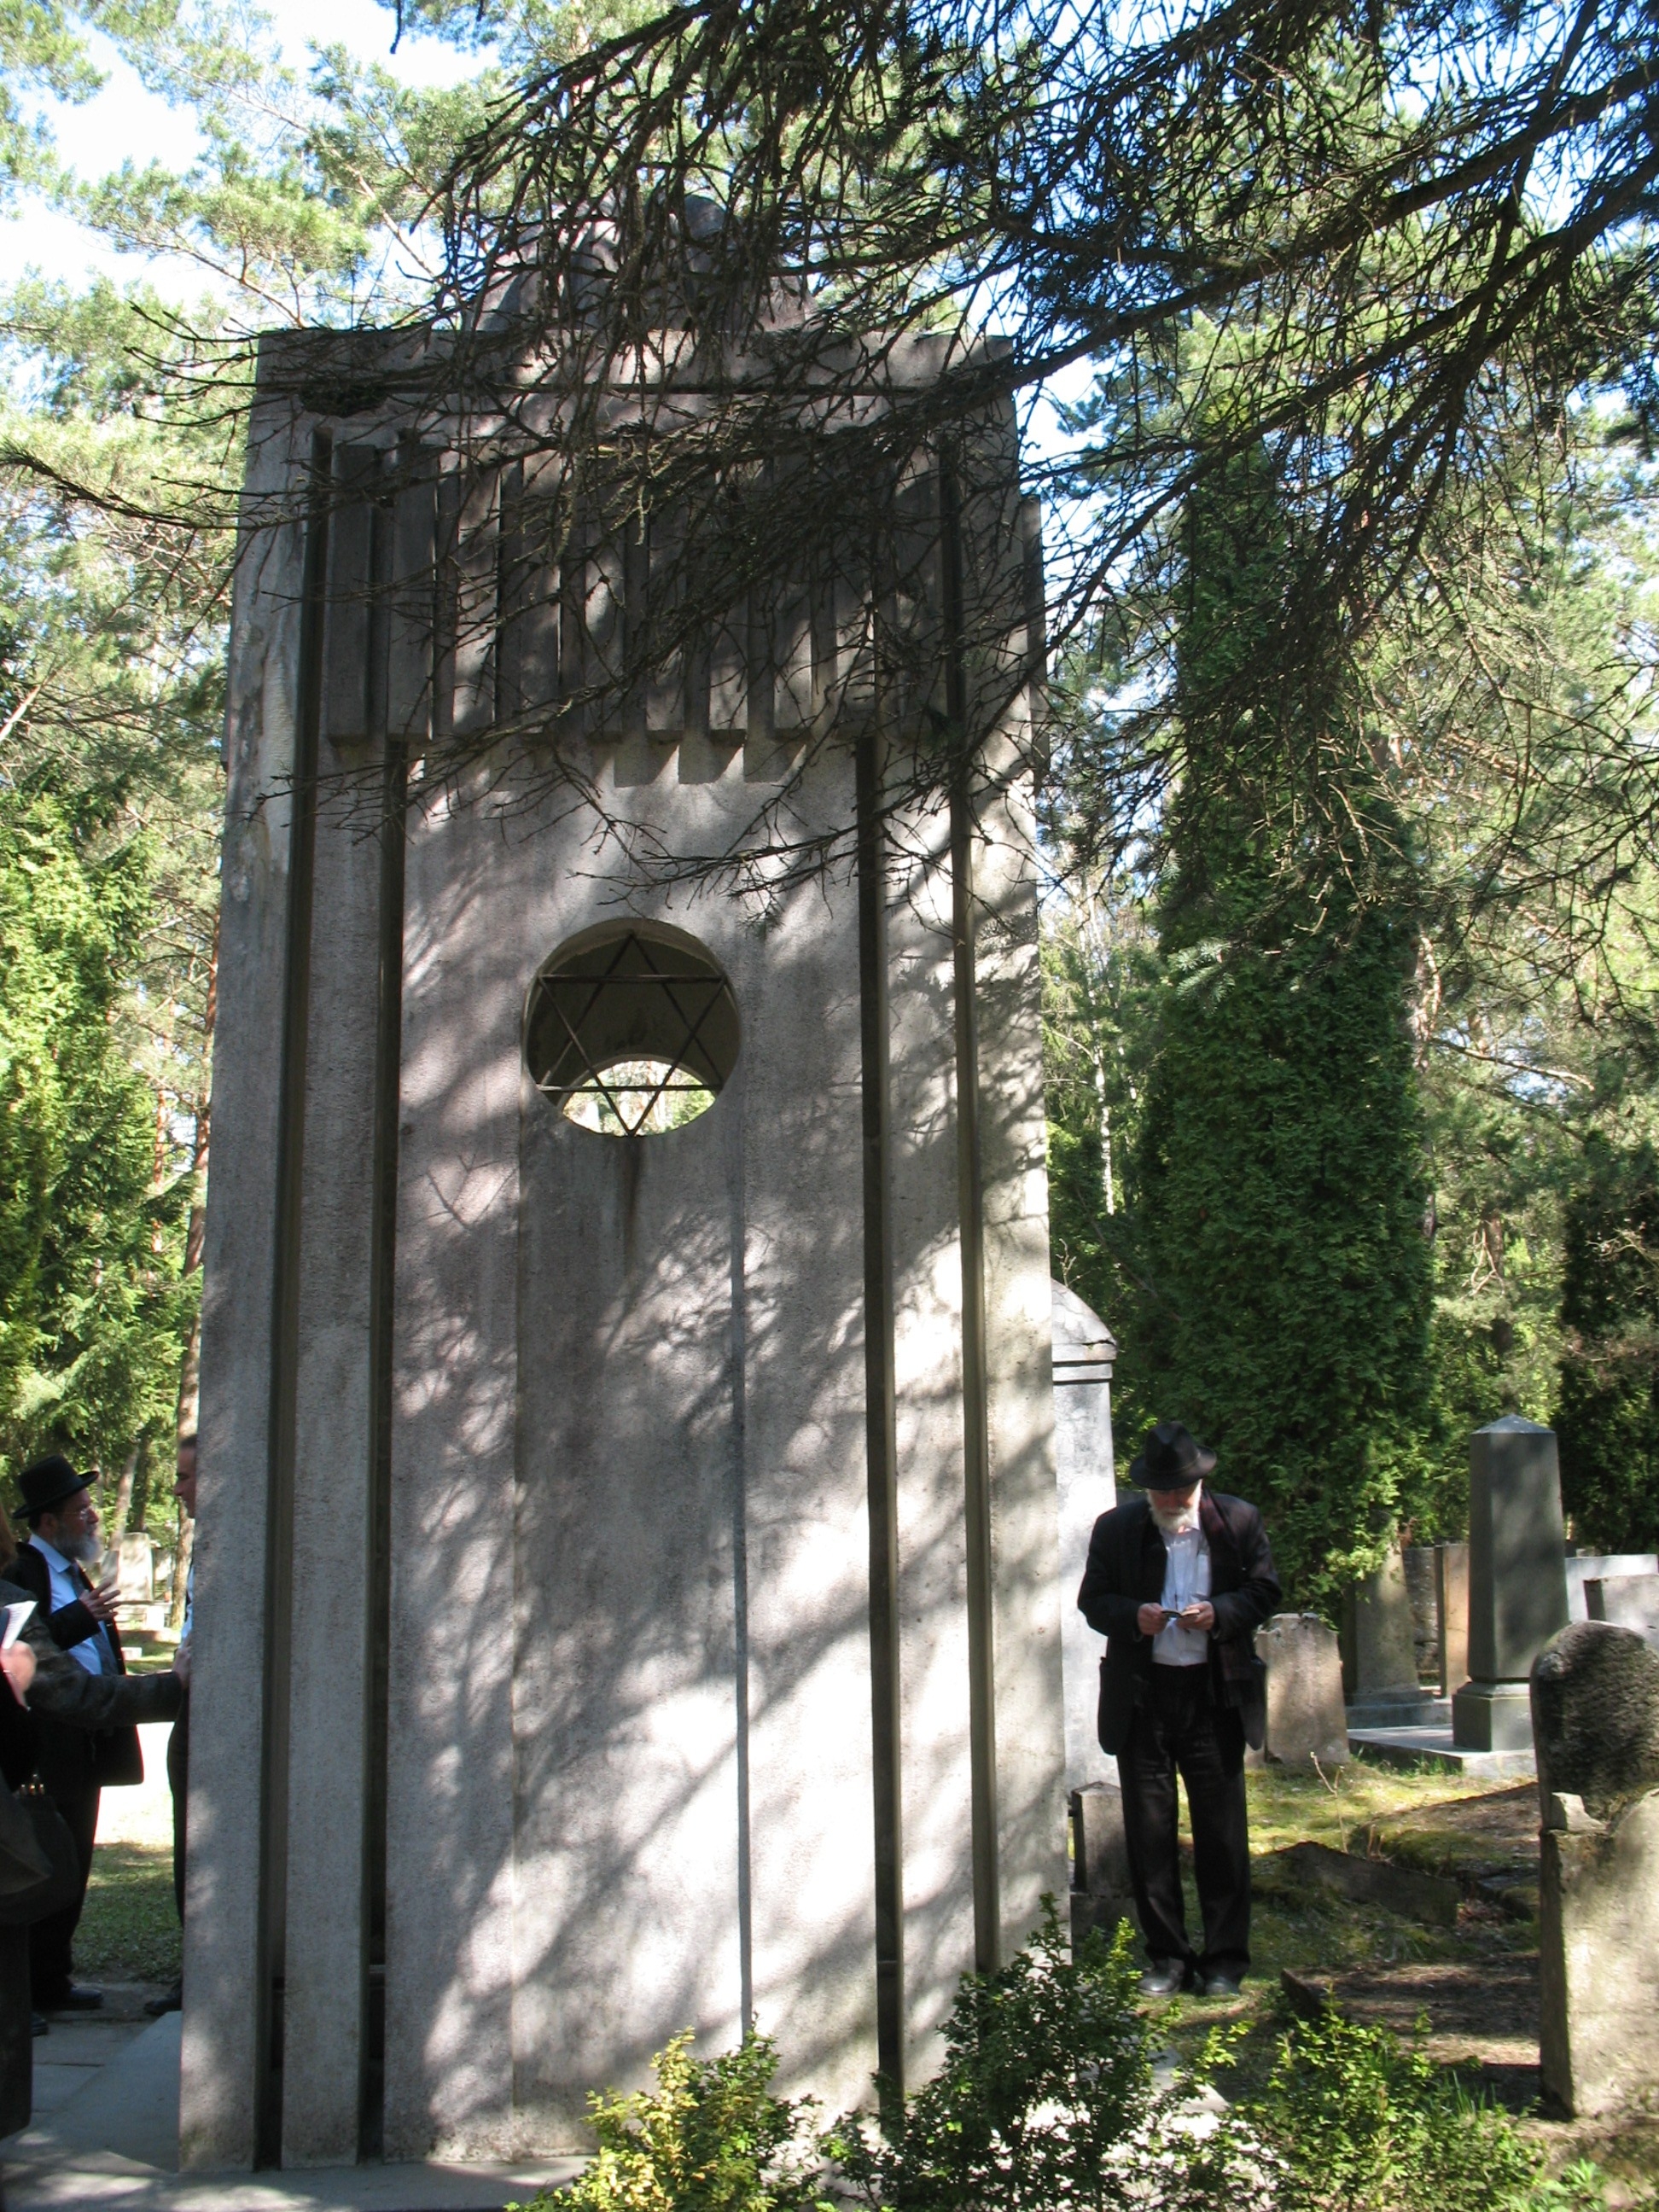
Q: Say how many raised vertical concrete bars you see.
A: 10